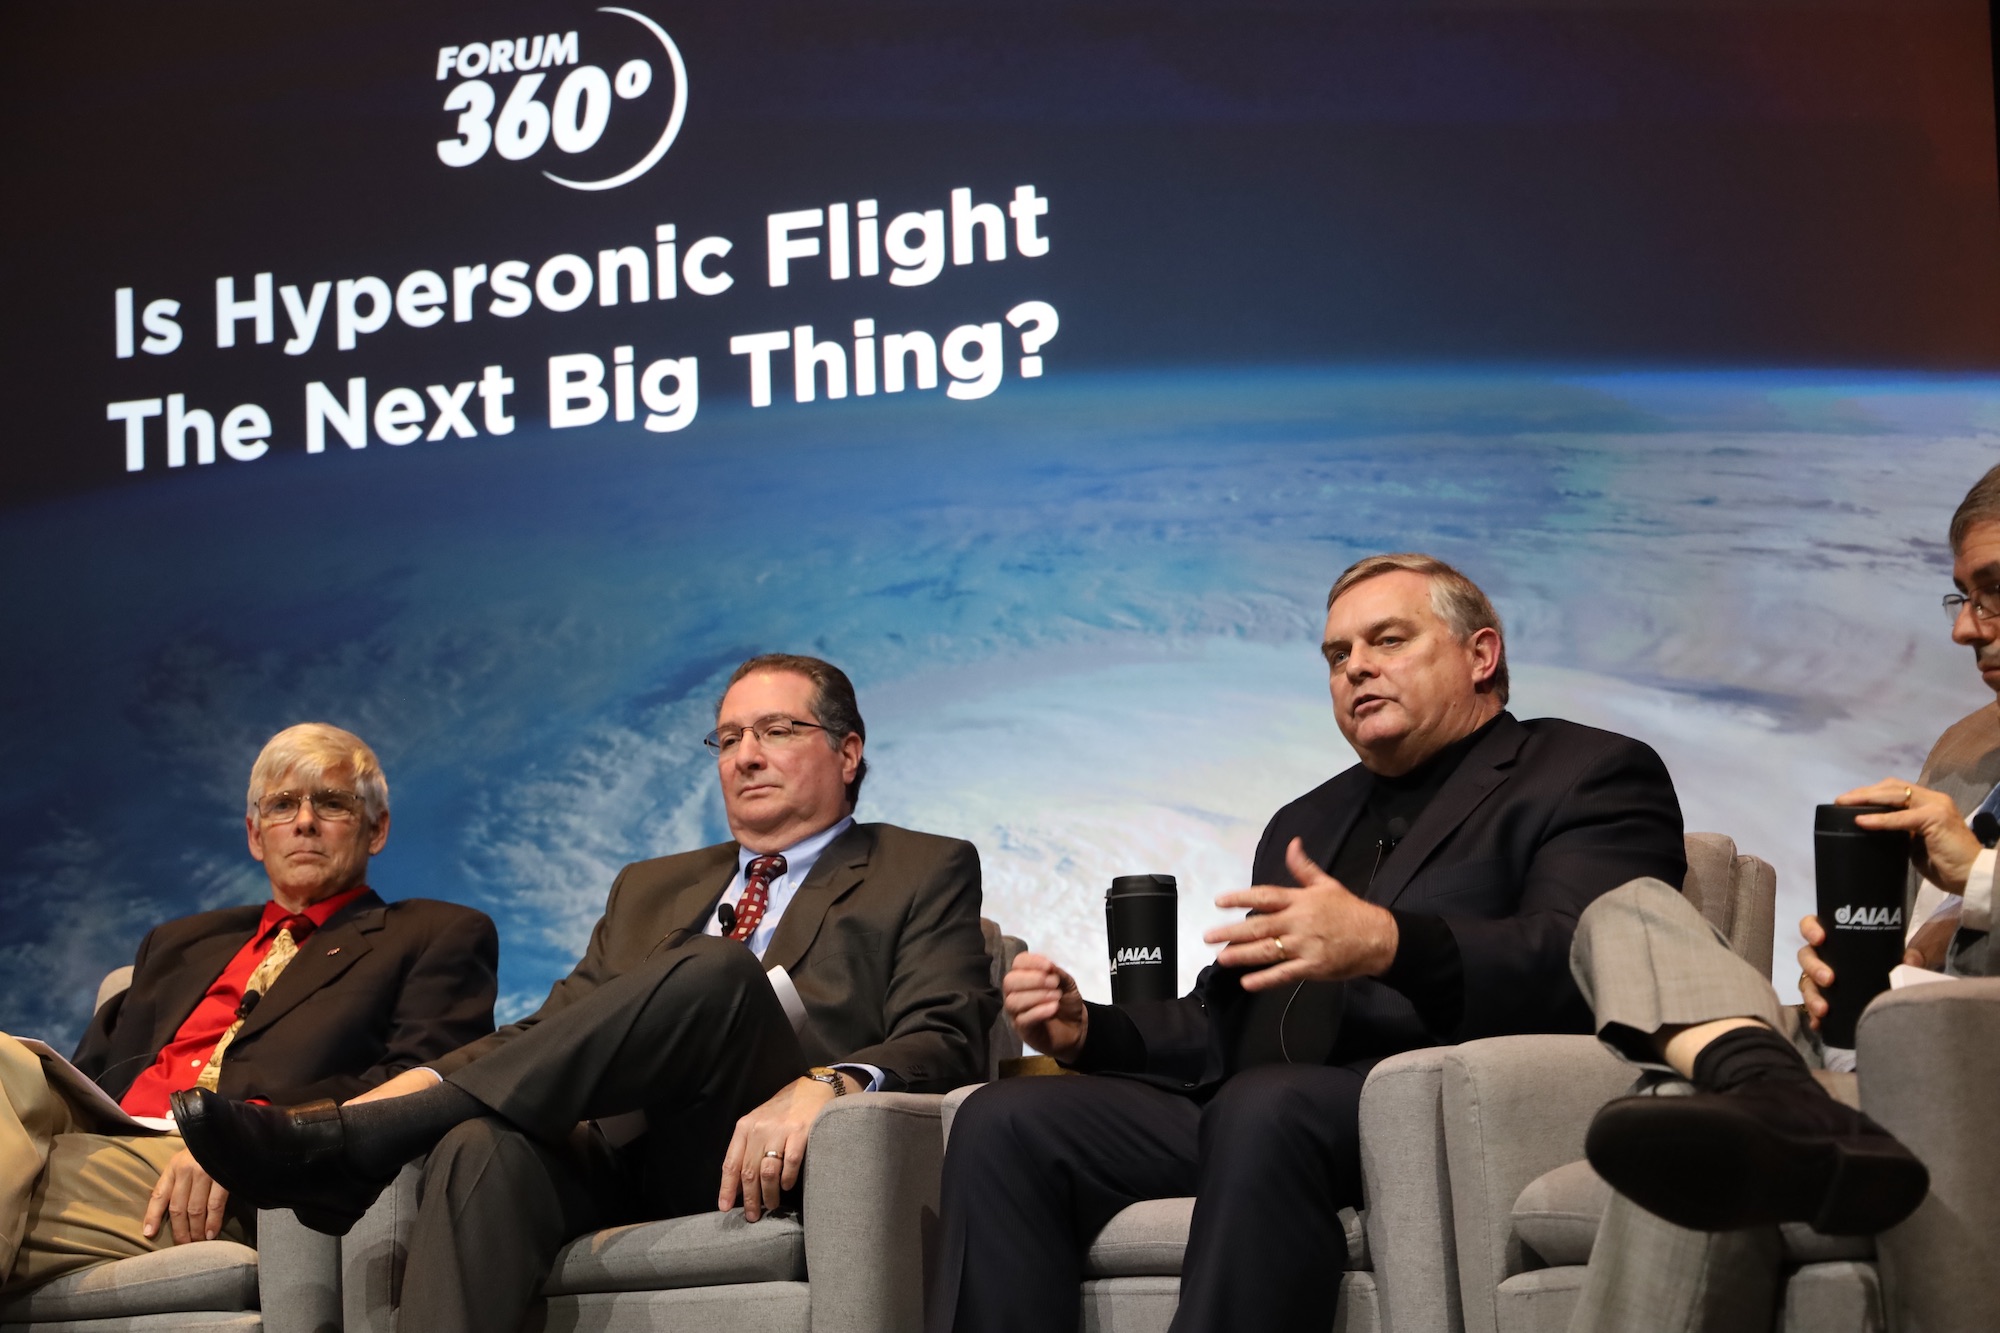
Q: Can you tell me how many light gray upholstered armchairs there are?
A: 4